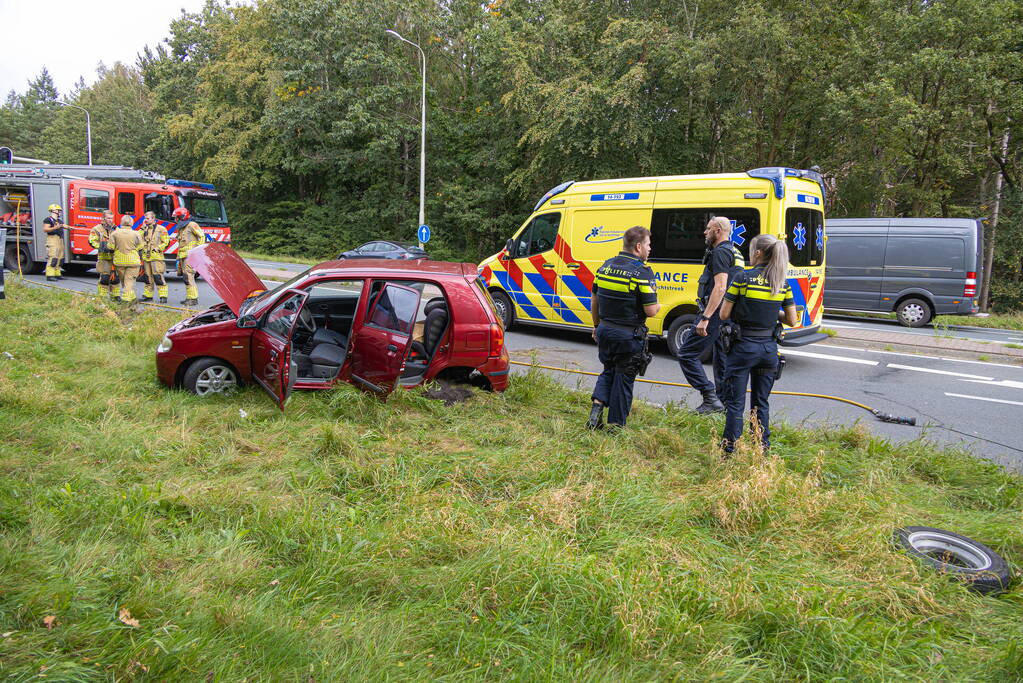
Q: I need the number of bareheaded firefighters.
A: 3